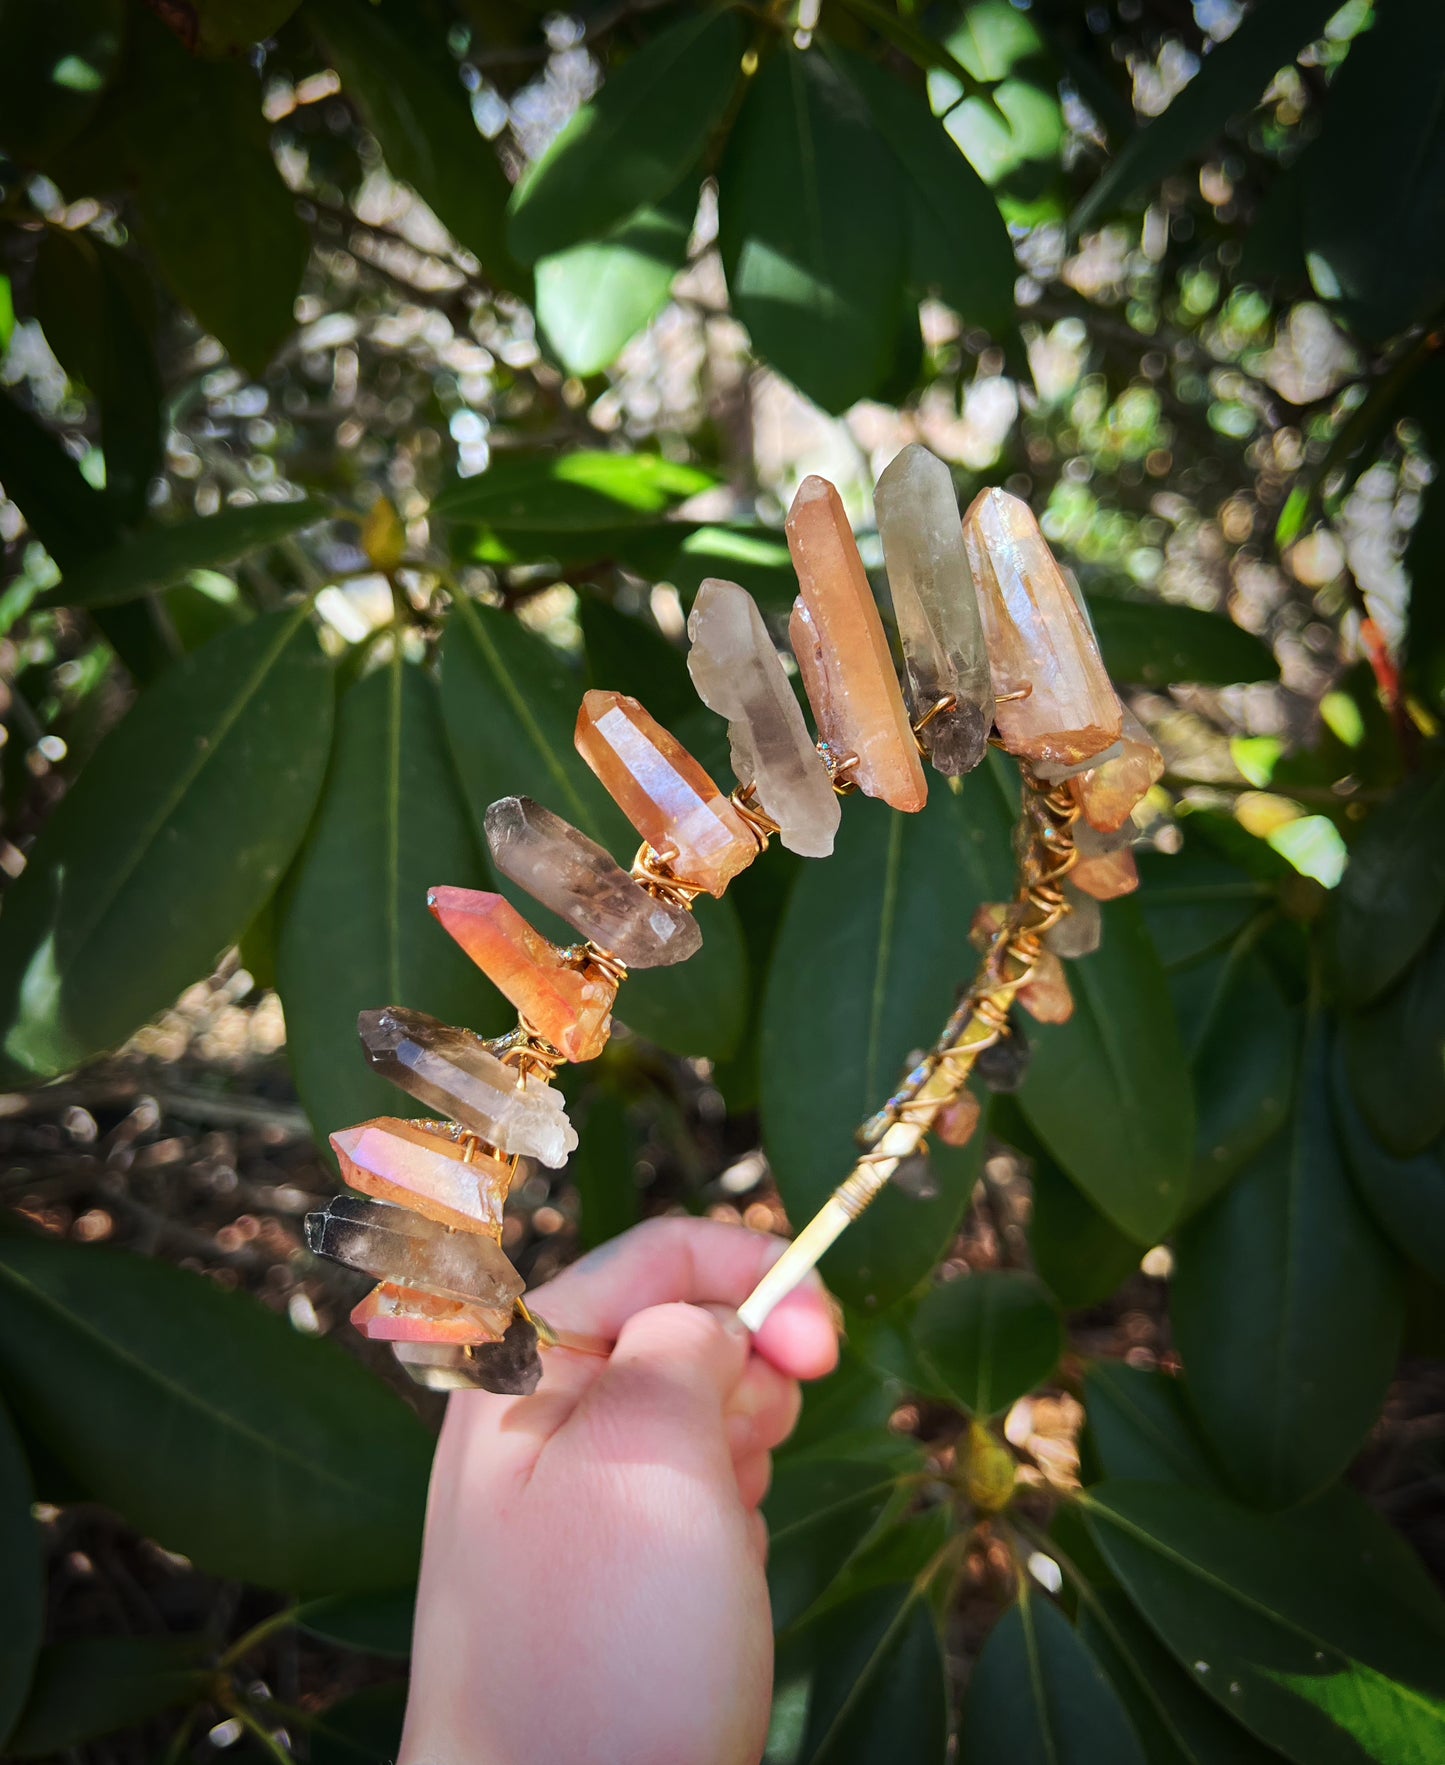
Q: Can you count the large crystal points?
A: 12